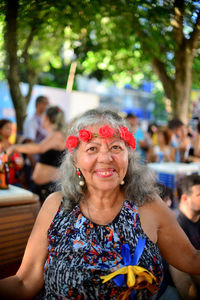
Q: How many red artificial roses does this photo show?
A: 5